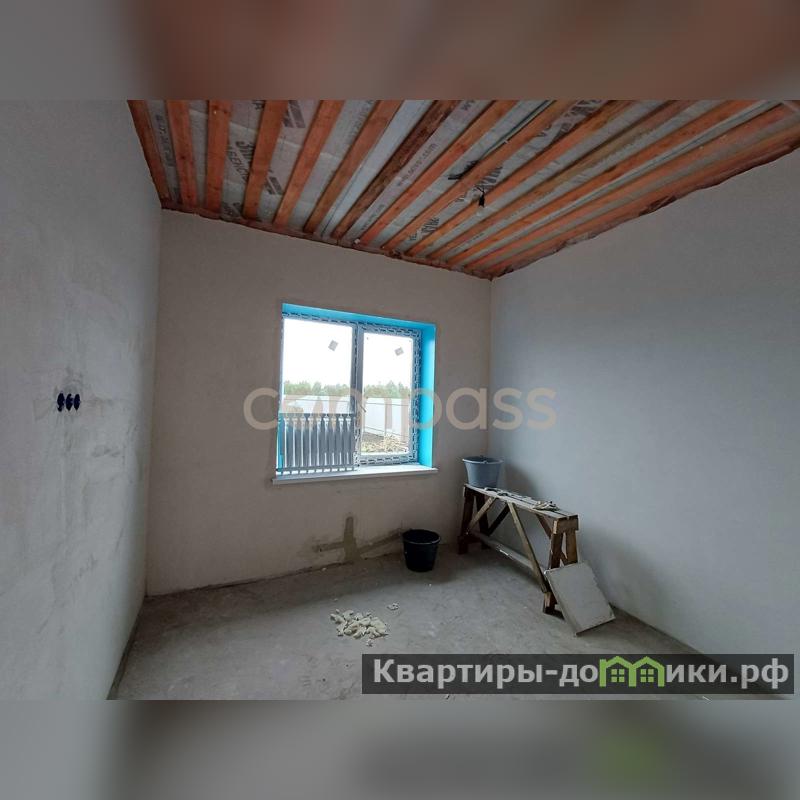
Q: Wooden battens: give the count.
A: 14